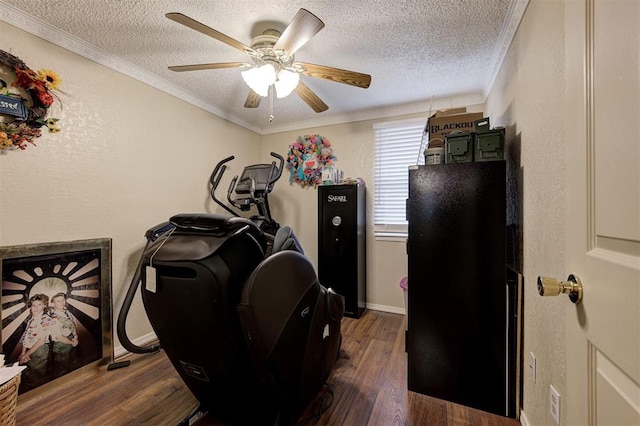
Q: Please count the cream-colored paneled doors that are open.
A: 1